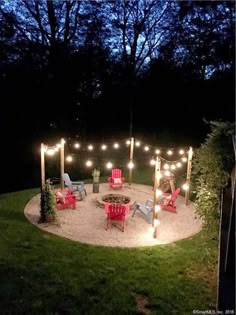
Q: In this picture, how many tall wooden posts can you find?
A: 5